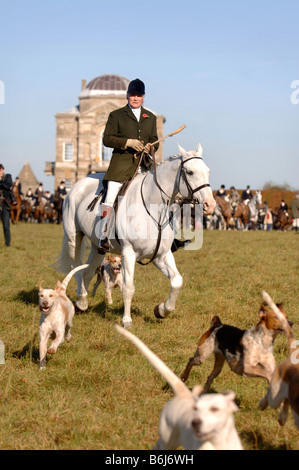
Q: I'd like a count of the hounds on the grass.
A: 5